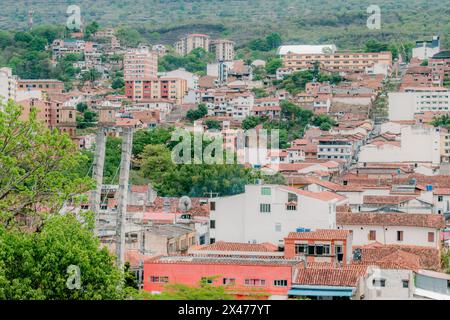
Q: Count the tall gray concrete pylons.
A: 2